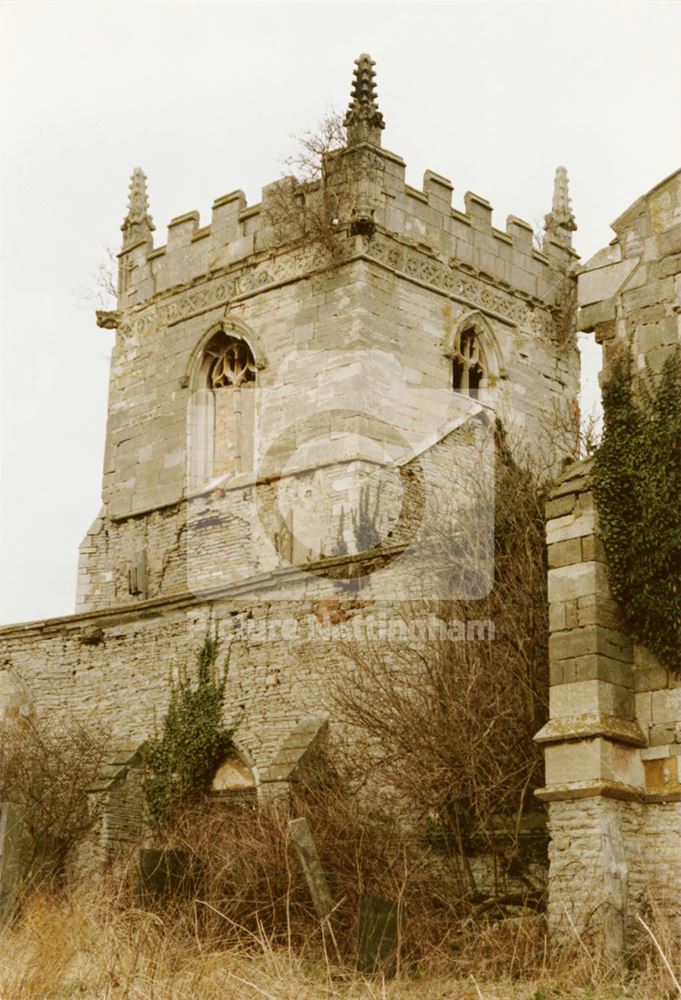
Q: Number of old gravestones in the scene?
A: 4